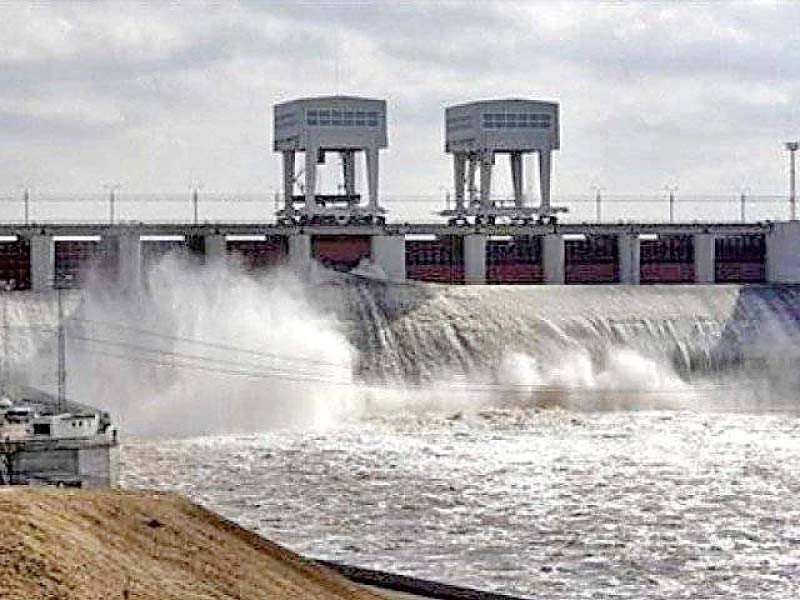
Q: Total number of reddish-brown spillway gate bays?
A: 10